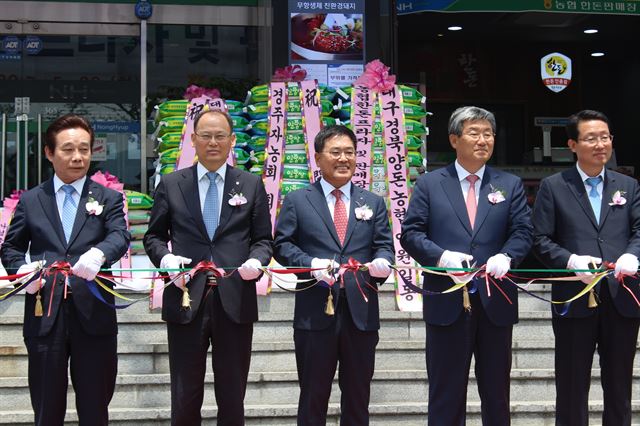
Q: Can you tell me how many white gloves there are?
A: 10